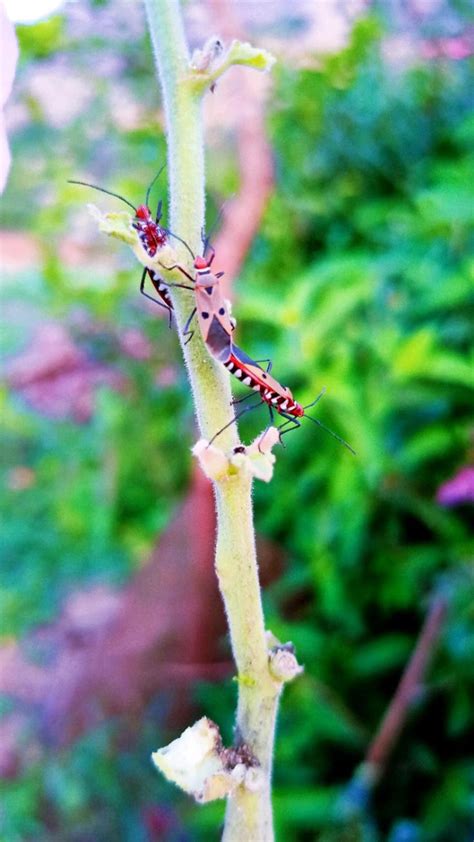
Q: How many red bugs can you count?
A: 3